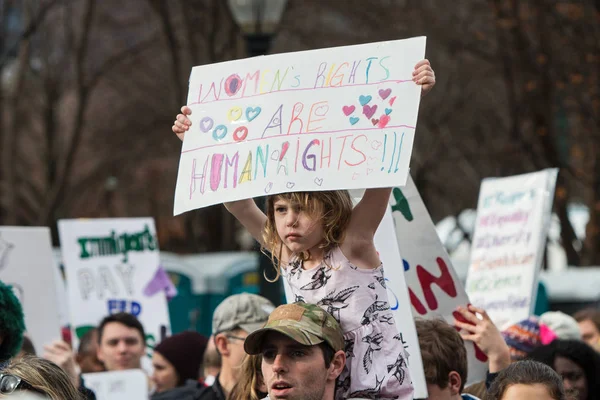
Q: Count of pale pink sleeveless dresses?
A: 1